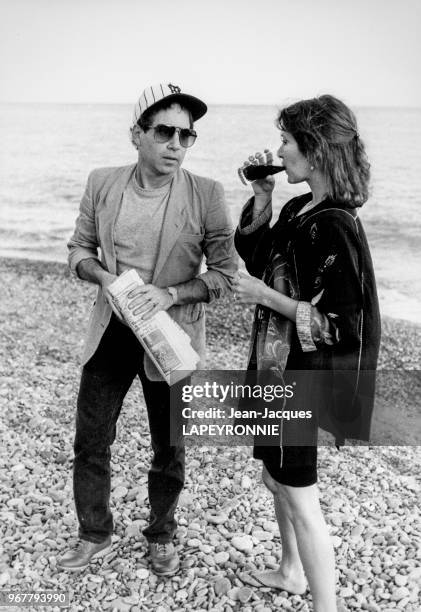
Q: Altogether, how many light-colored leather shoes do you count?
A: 2